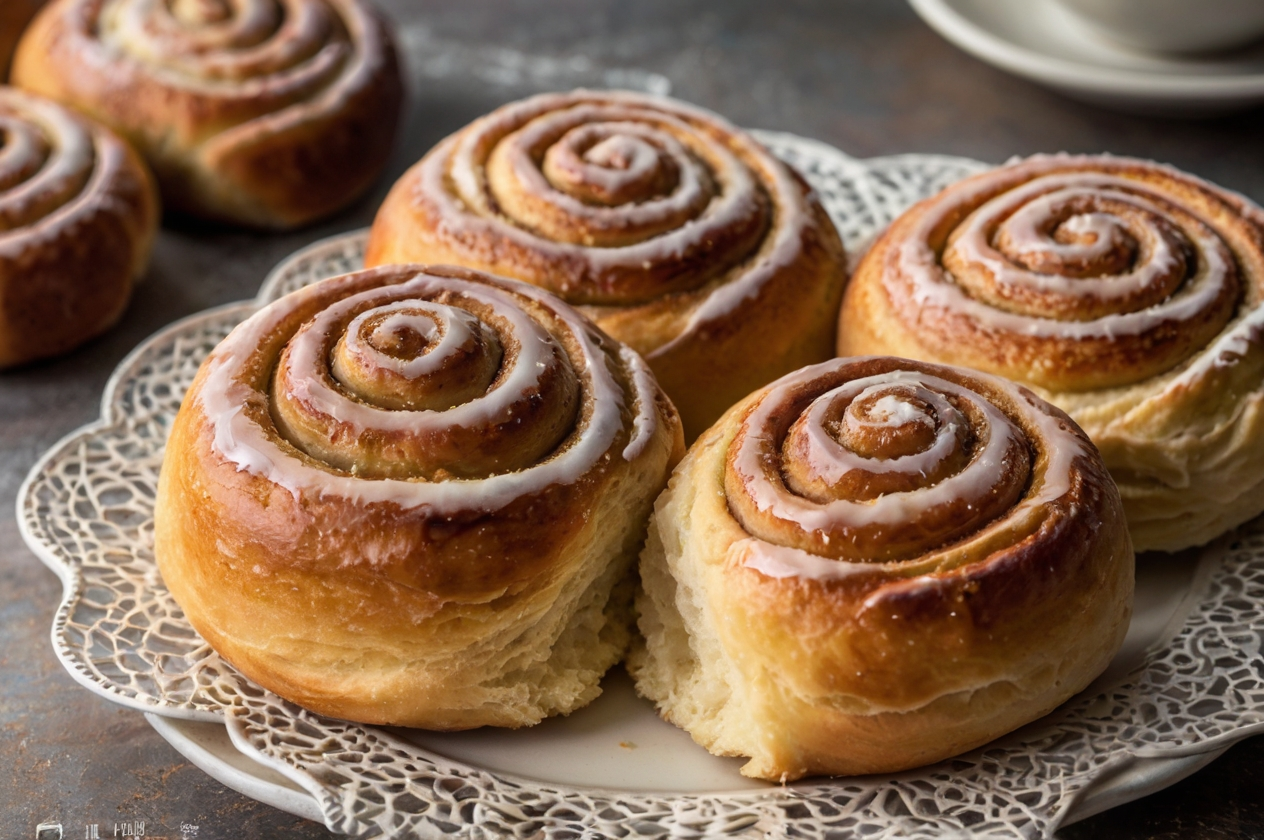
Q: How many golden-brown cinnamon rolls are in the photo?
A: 6